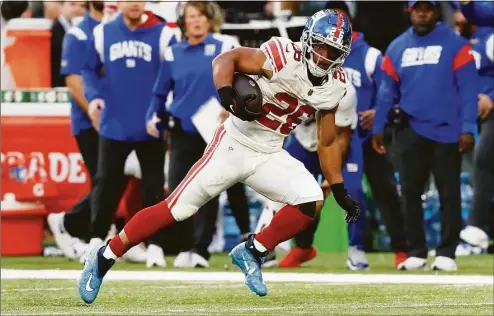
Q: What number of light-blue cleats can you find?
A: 2